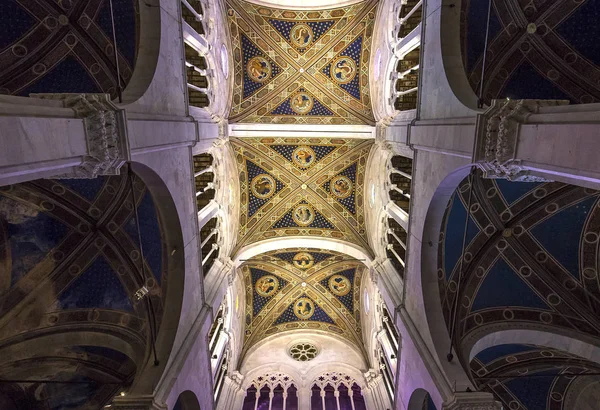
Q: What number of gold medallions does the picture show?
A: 12